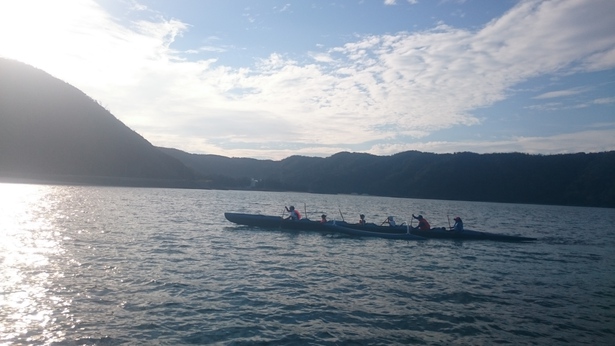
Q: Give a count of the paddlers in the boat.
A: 6